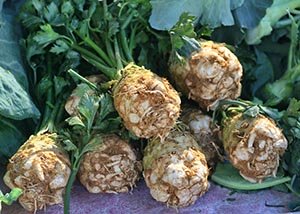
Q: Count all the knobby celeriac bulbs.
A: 8